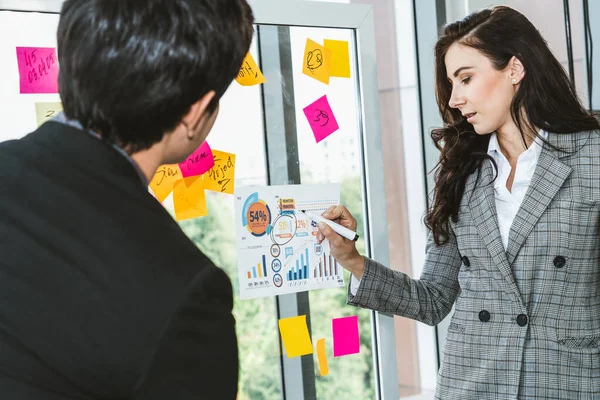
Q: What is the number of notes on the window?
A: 13